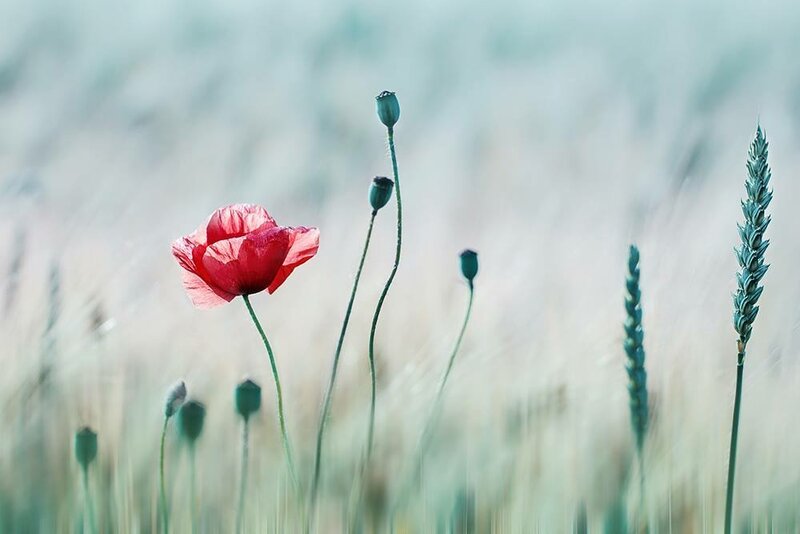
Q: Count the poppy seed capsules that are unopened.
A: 7